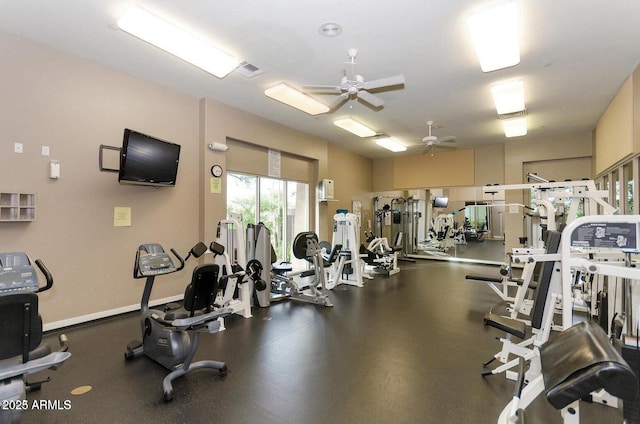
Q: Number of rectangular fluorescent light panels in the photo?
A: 7